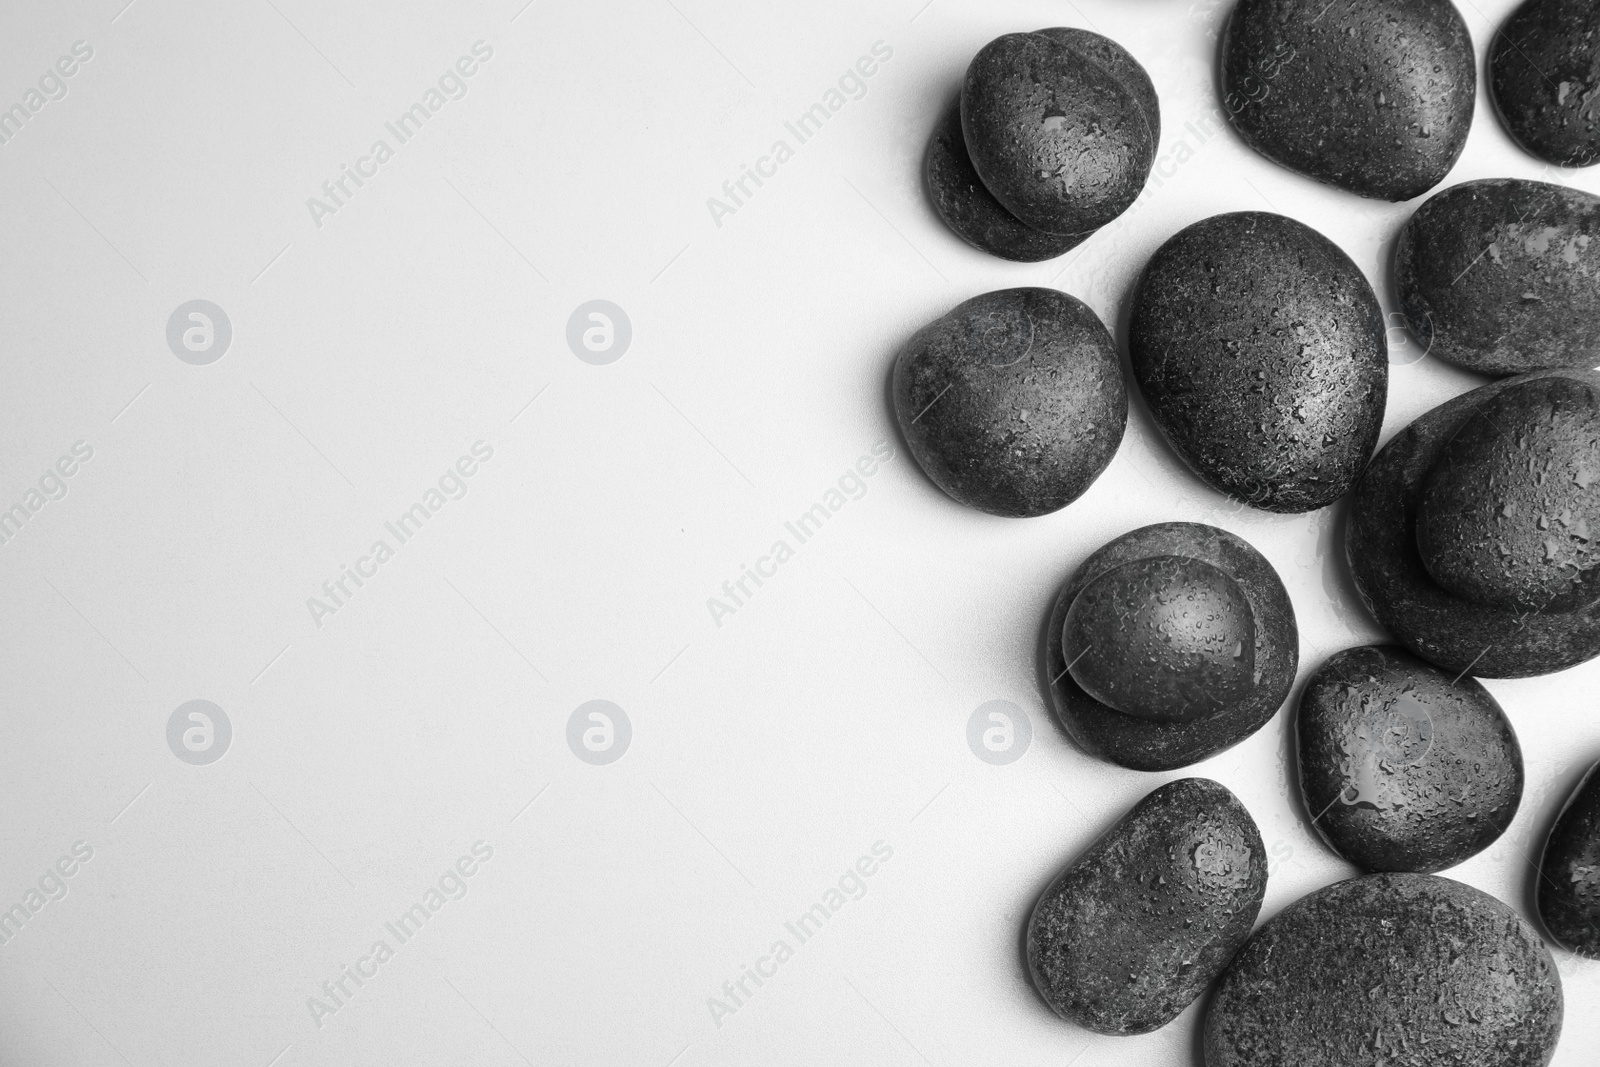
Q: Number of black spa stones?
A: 15